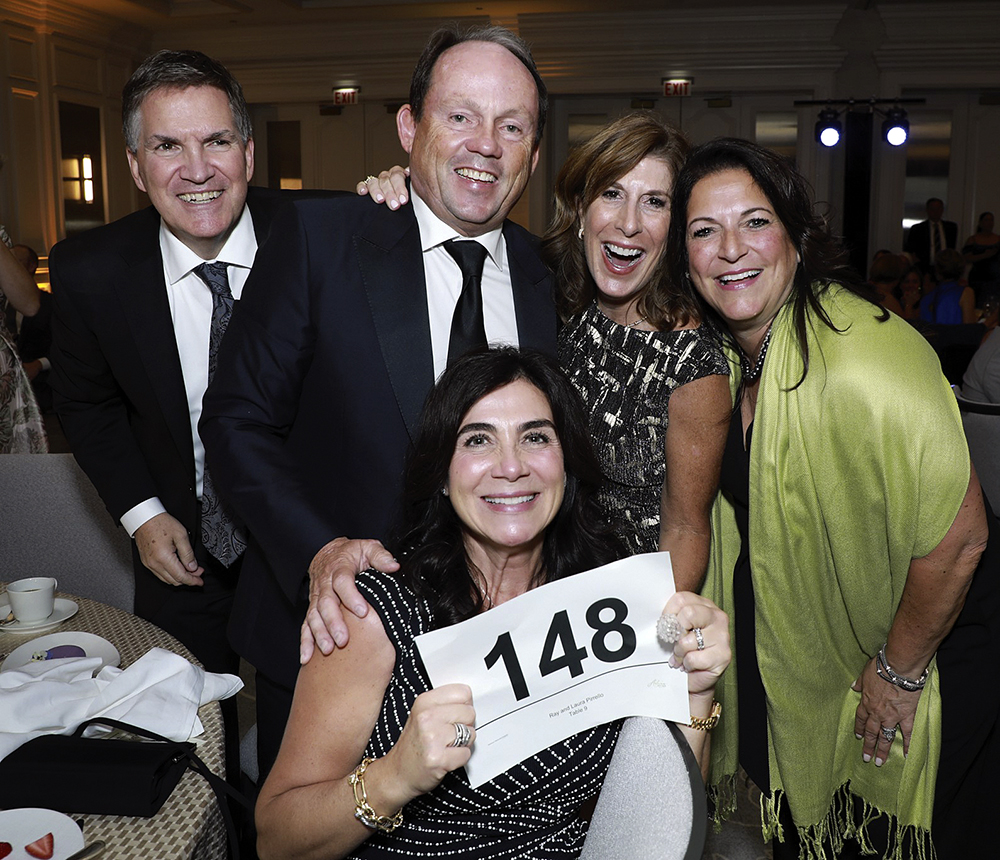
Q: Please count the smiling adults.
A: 5